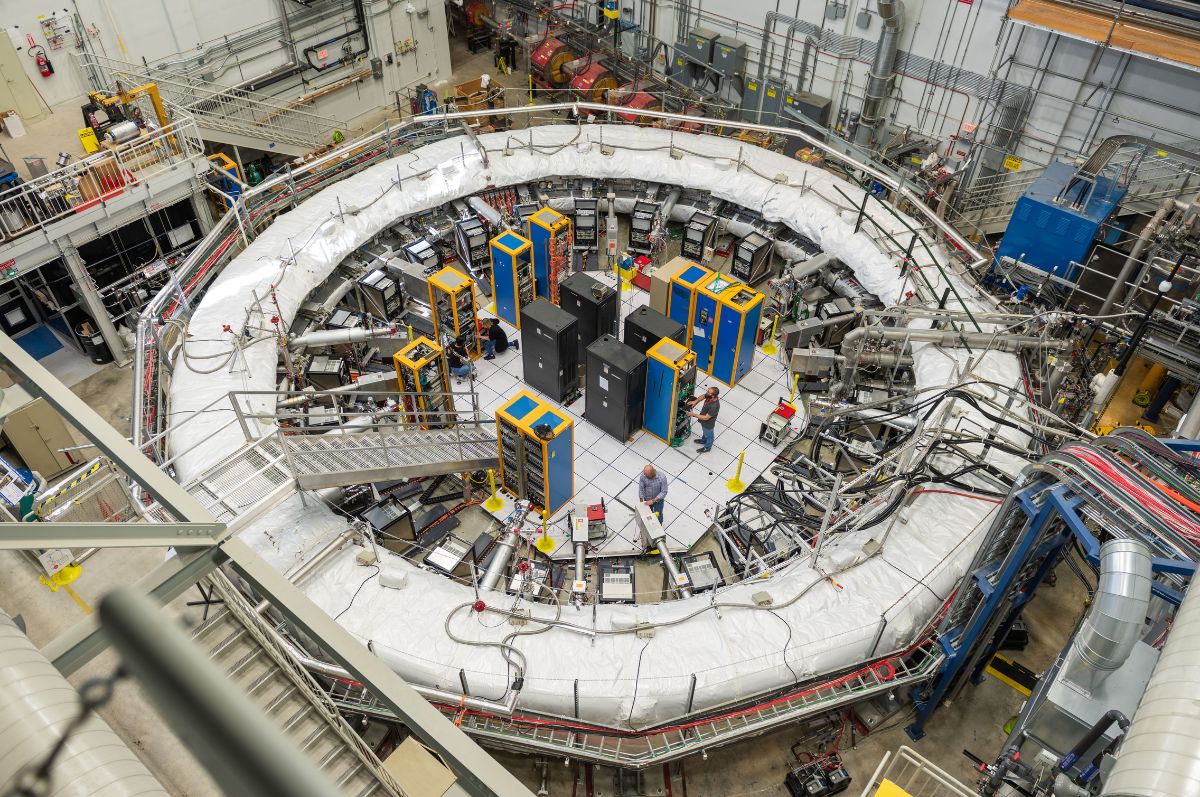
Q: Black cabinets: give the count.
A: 4